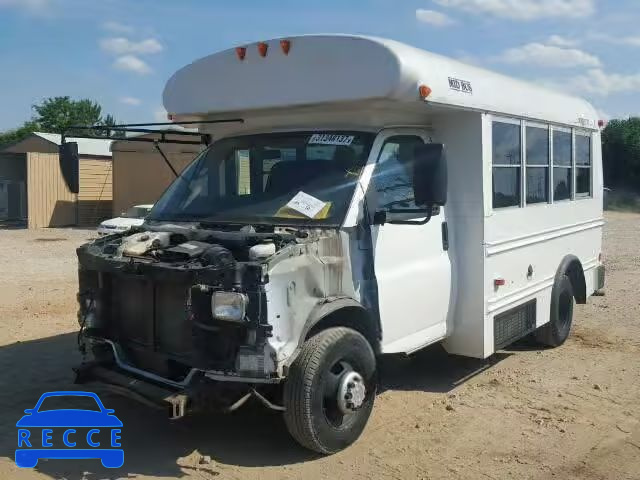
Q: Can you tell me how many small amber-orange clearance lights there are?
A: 4